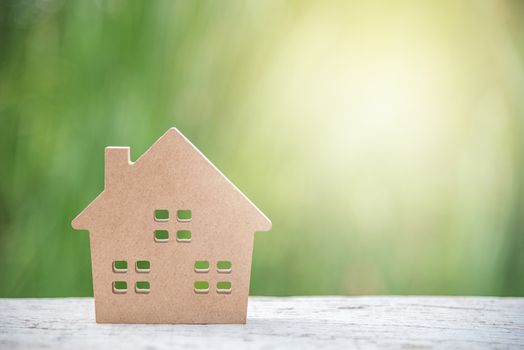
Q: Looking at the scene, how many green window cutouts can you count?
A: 12